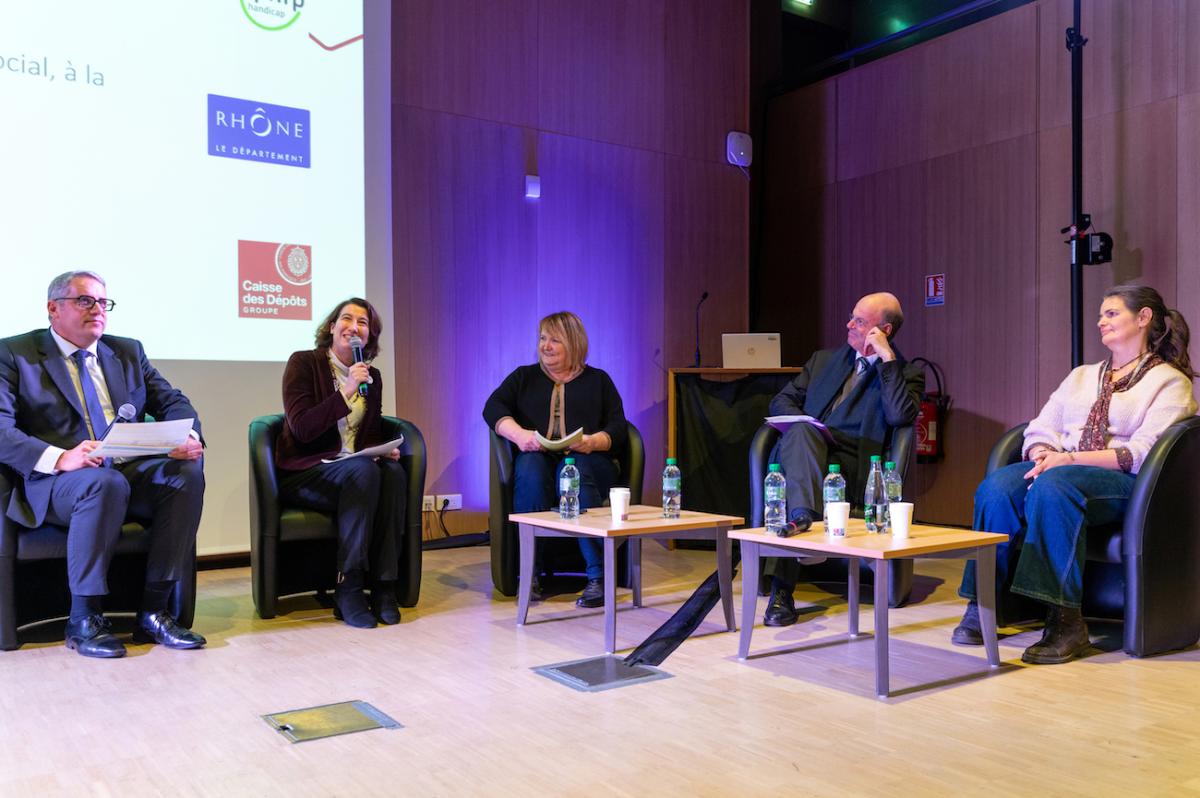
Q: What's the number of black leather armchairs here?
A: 5